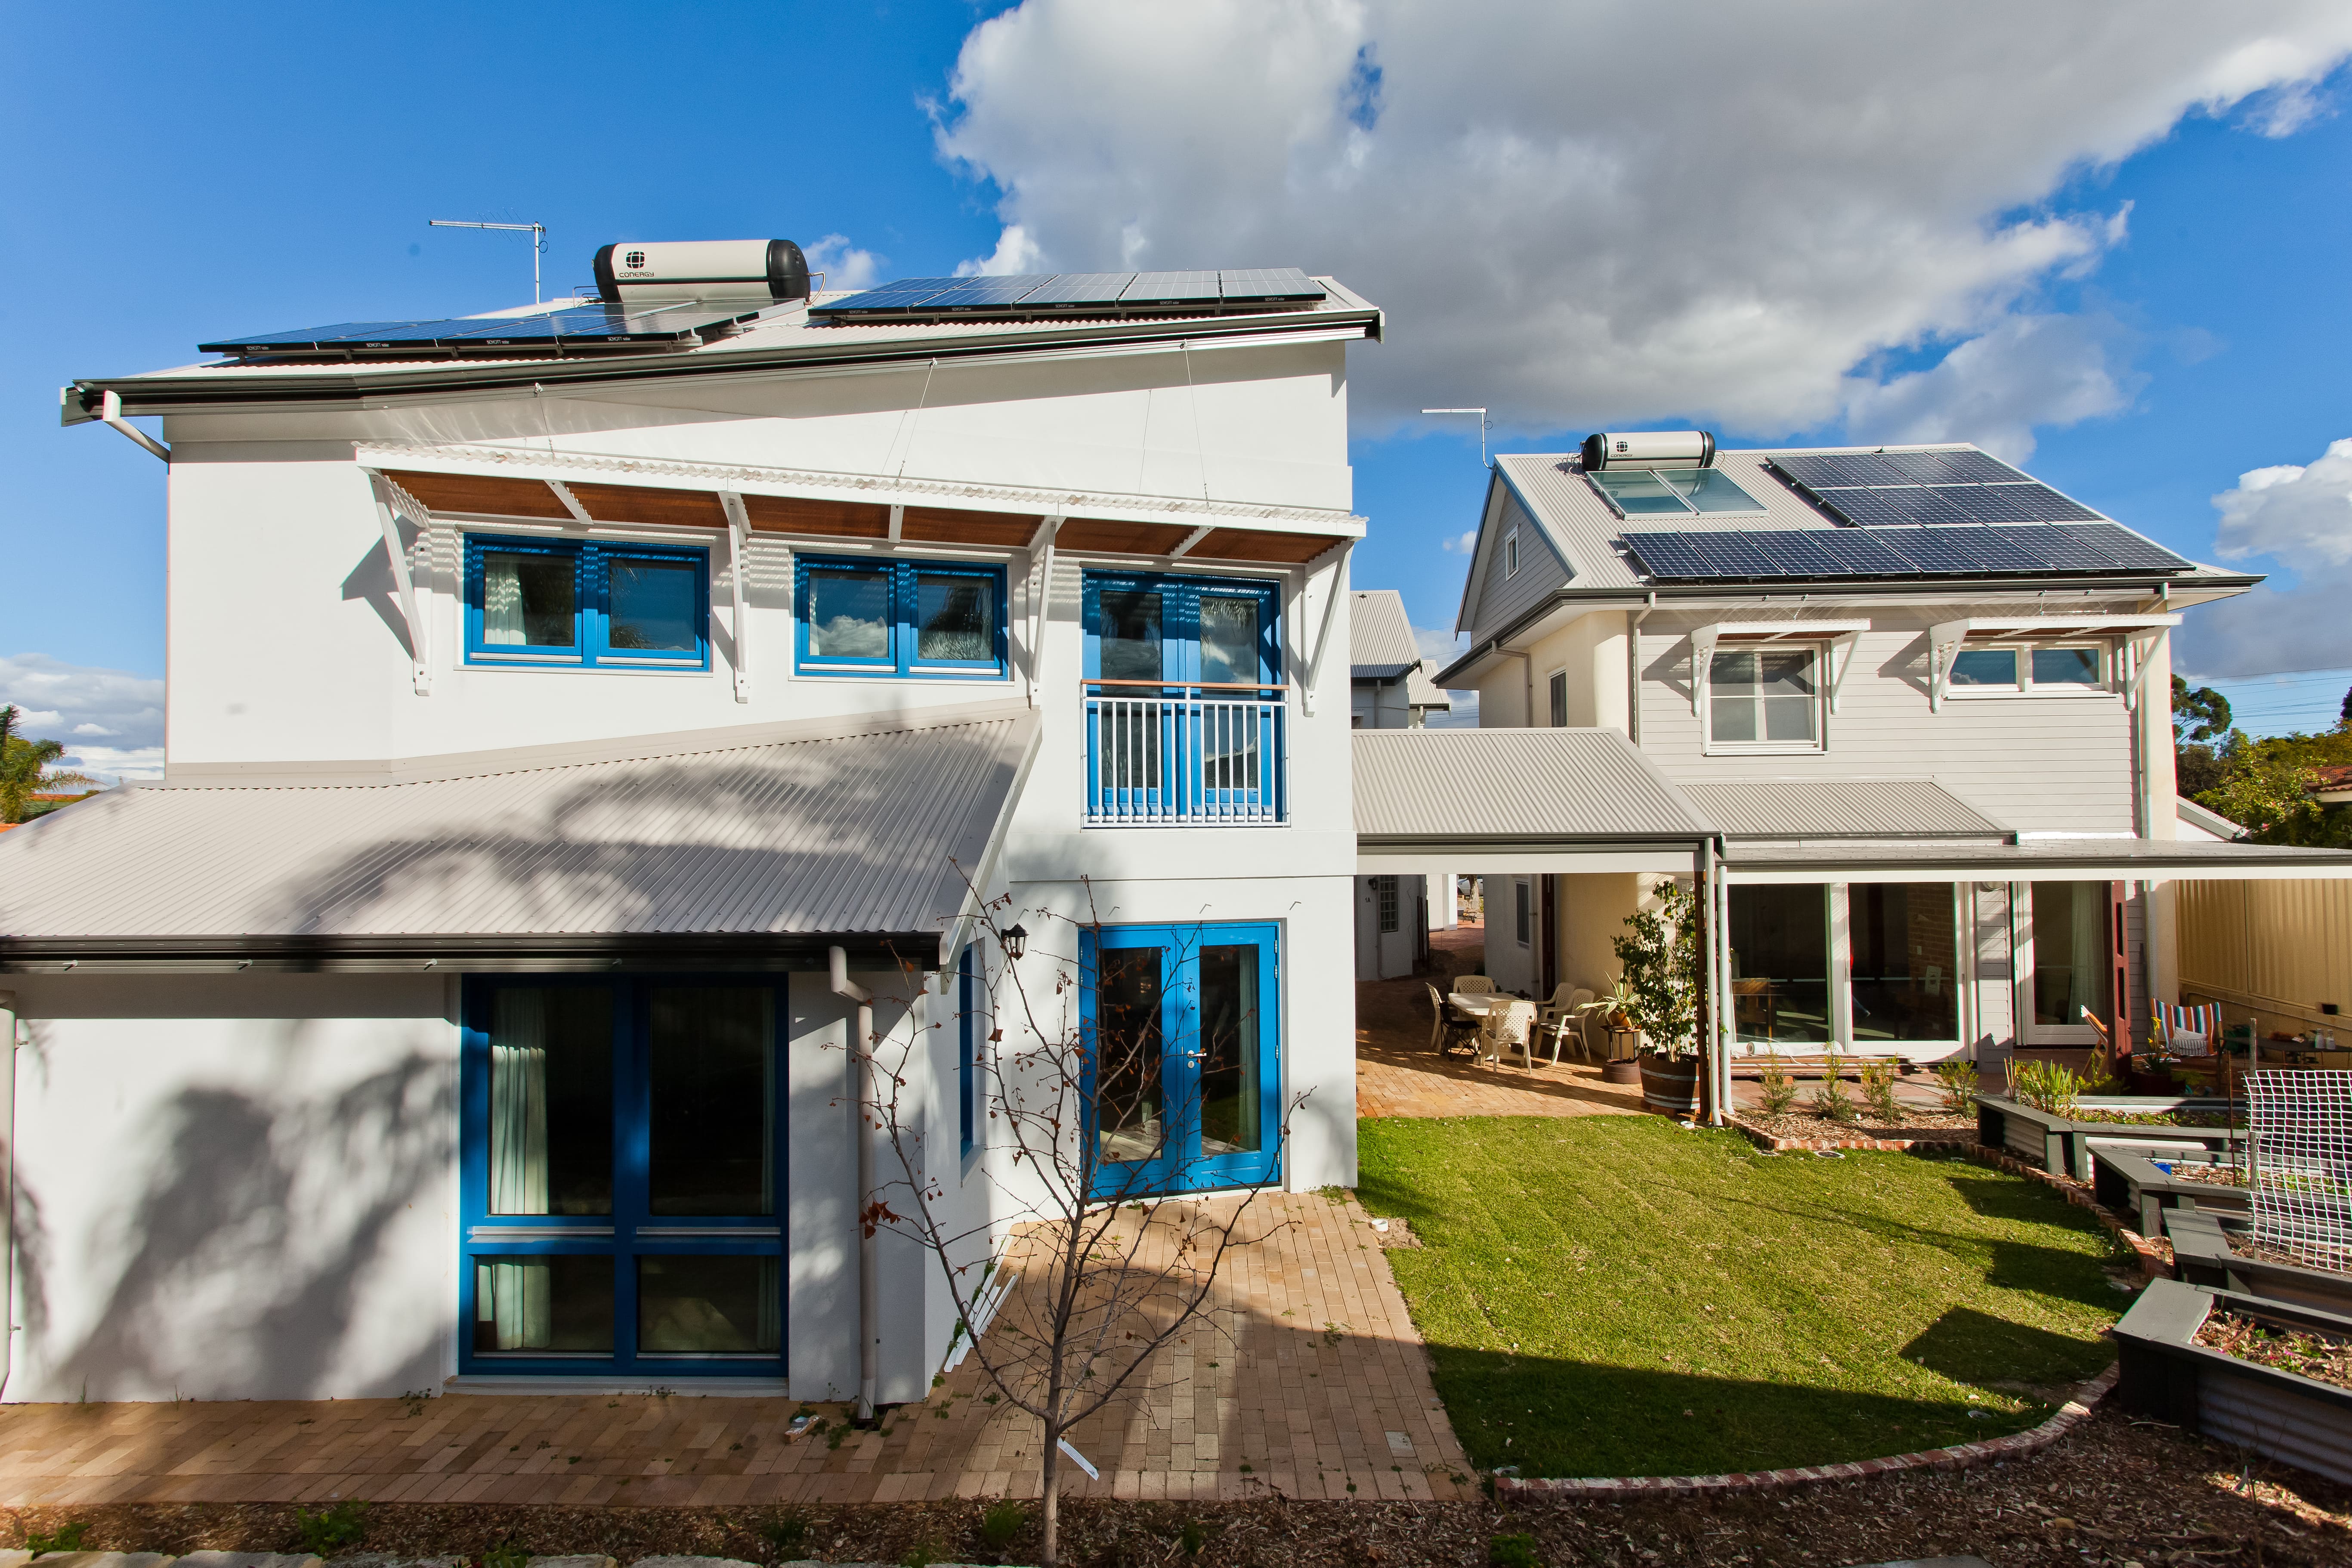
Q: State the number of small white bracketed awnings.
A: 2